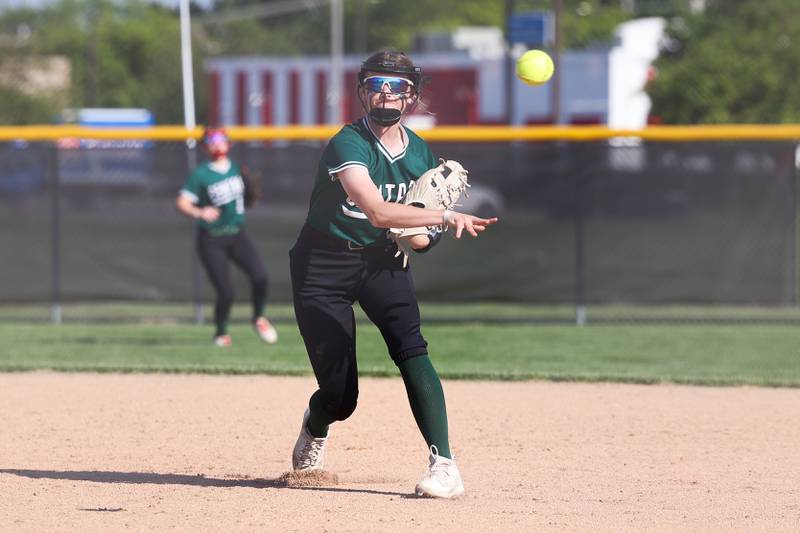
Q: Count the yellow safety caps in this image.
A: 1